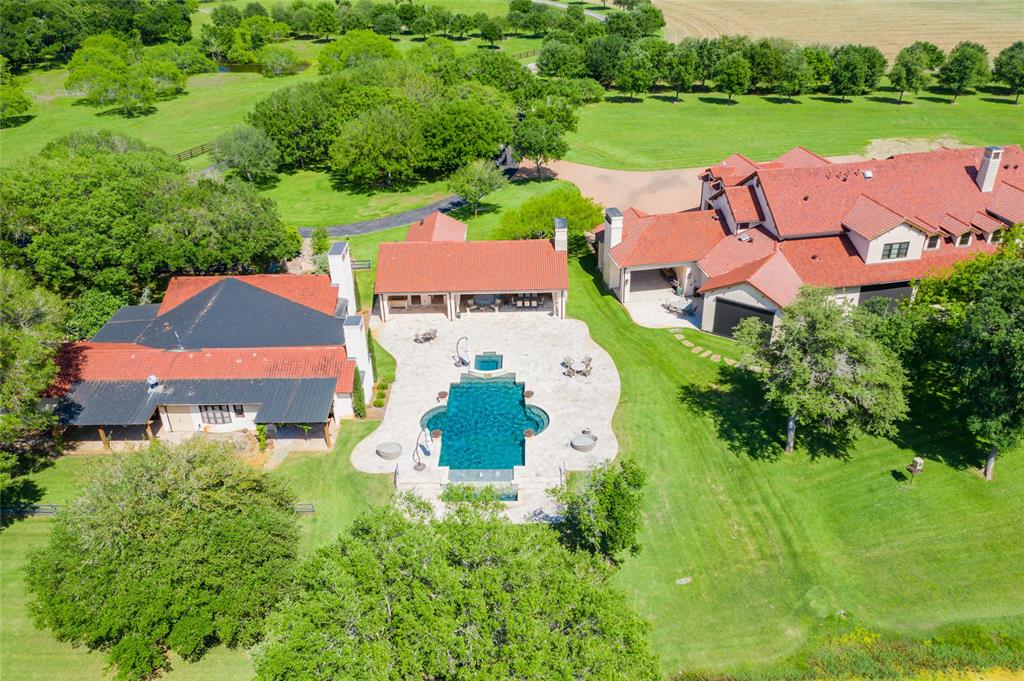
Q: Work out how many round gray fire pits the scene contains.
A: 2